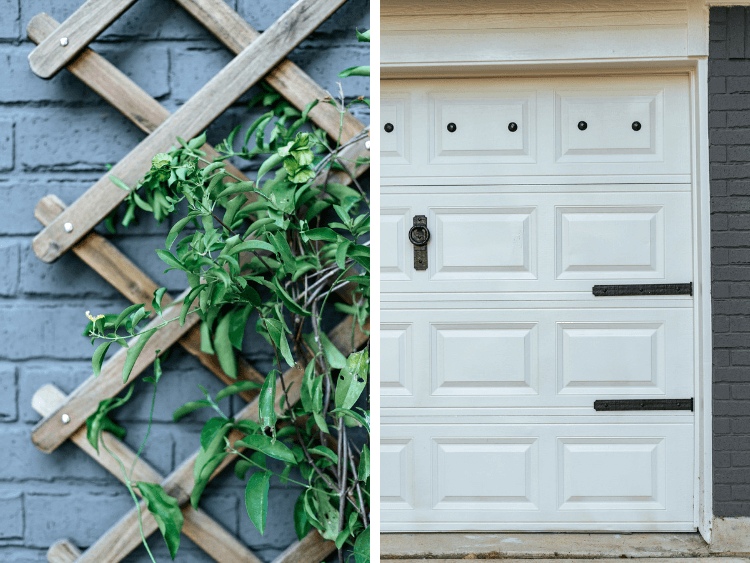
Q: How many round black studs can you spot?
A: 5